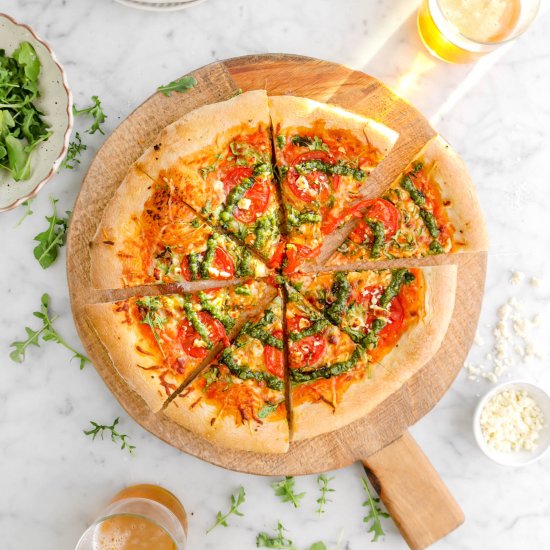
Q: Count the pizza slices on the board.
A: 8